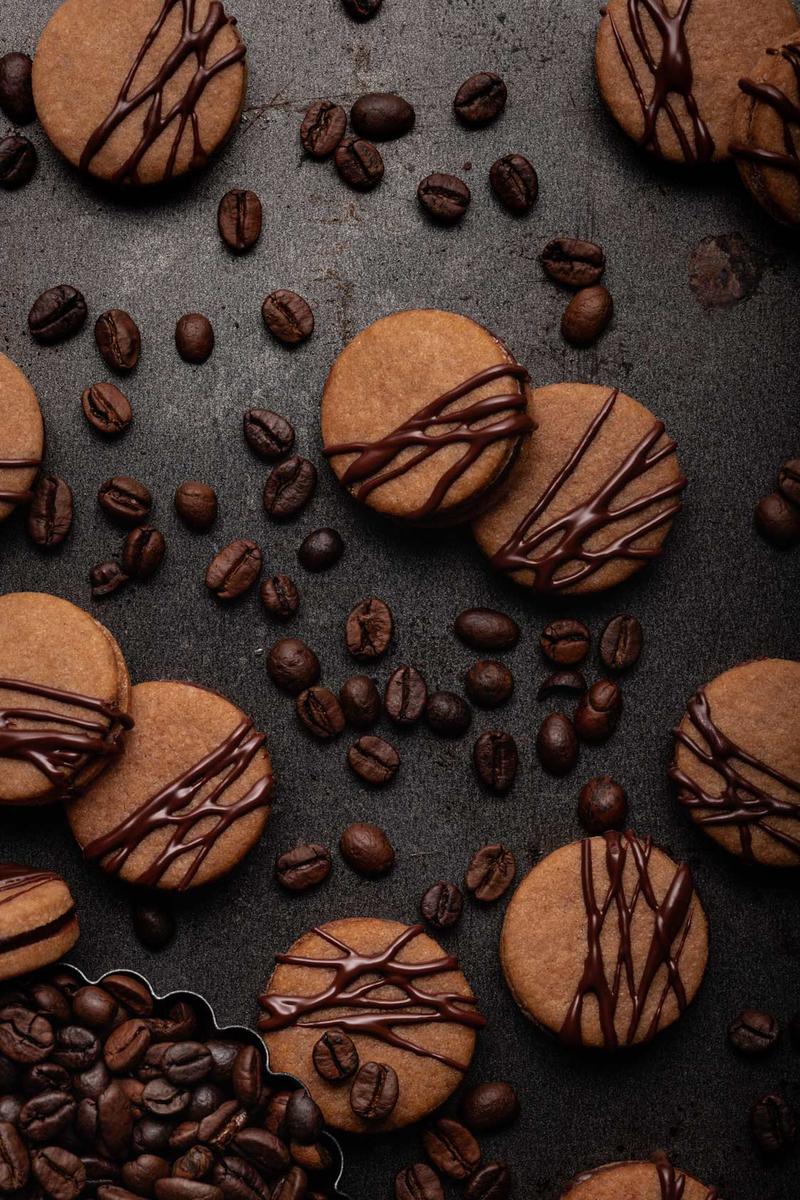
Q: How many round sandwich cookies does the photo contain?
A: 13